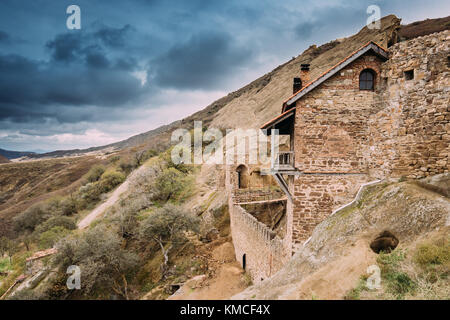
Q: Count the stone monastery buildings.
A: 1